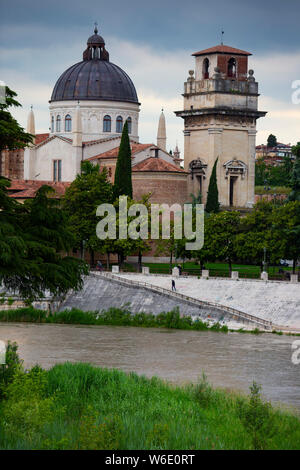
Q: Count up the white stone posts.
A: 7